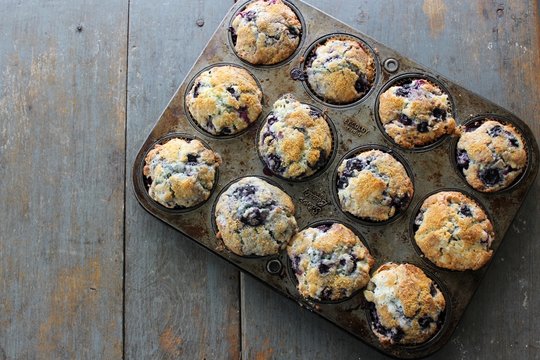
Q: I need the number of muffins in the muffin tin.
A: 12